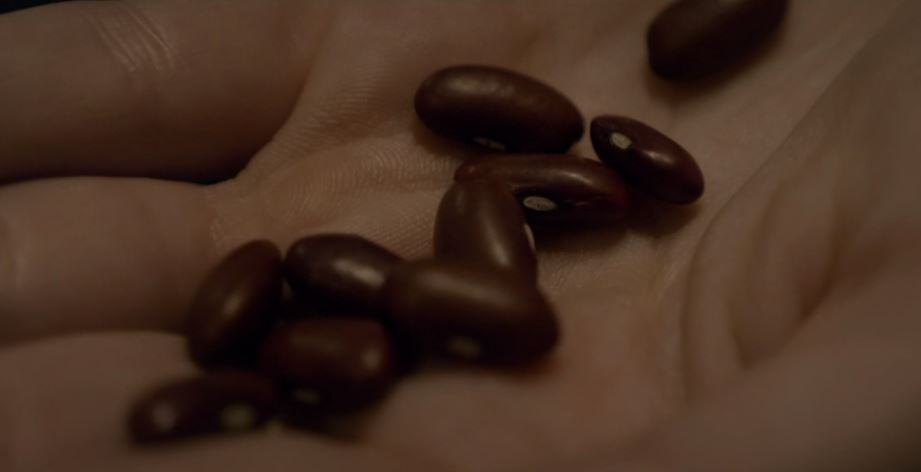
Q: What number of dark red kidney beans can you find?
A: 10